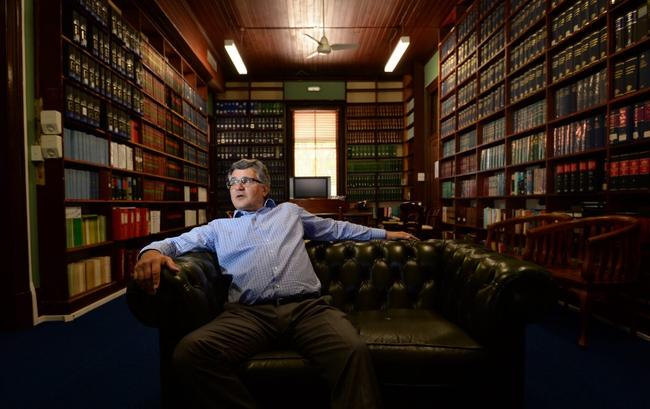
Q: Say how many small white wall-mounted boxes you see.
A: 3